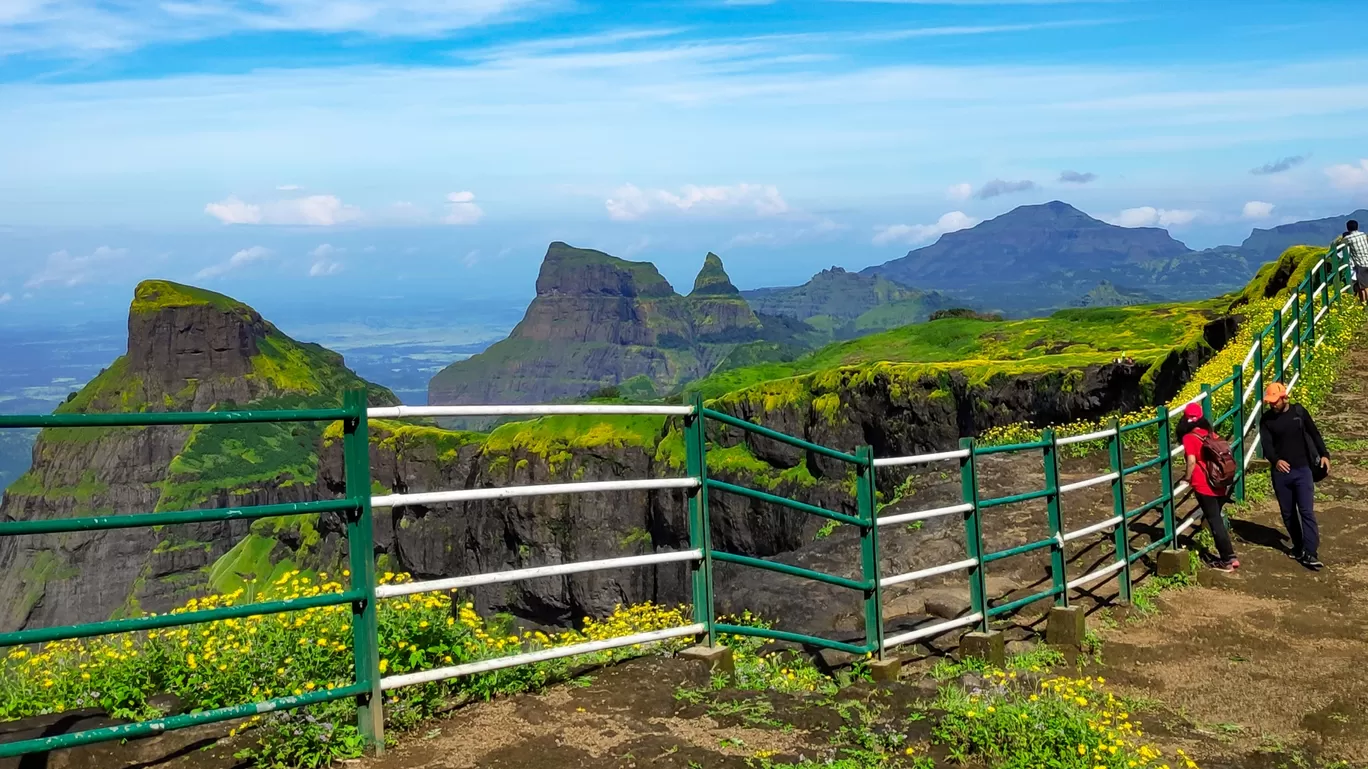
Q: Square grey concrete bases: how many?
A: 5